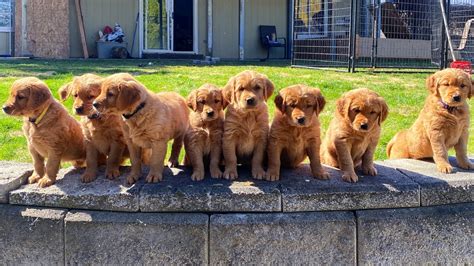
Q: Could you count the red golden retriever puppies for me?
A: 8